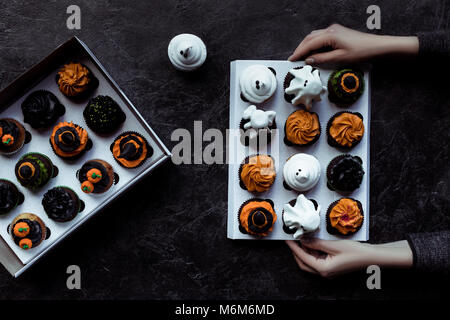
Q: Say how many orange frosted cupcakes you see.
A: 8